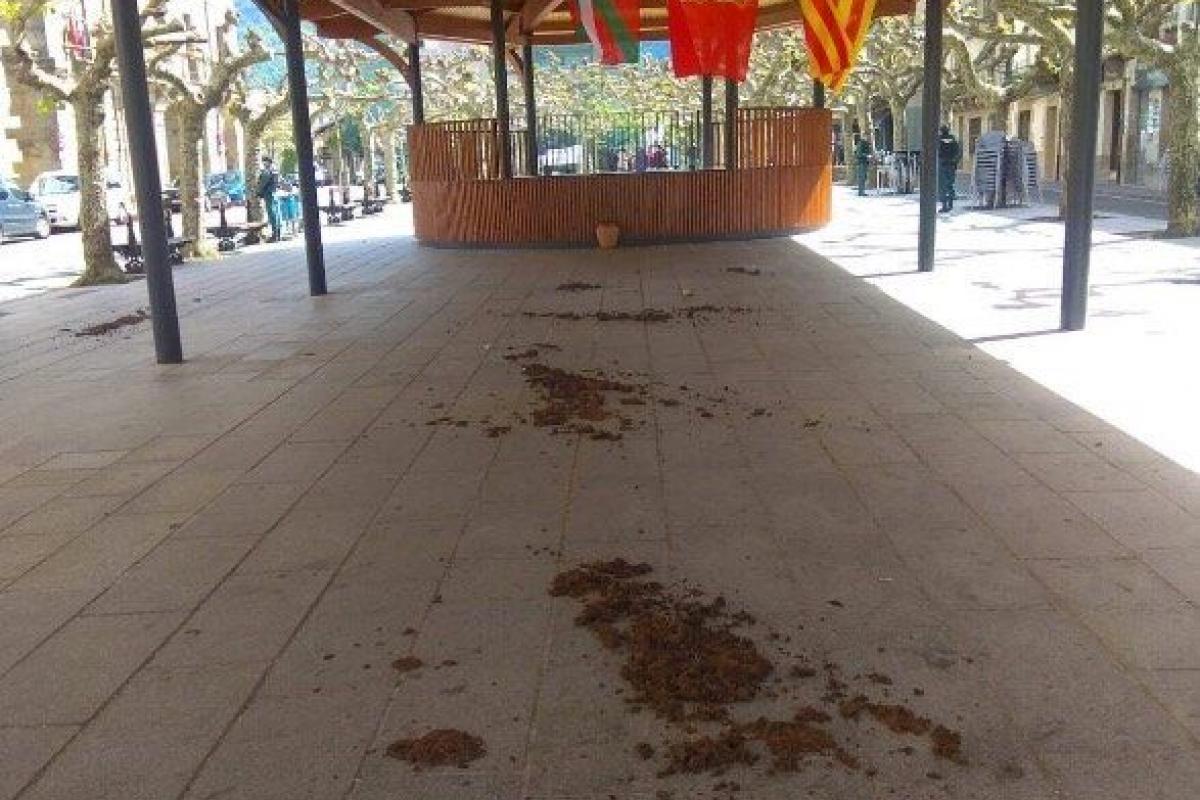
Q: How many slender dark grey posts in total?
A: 10